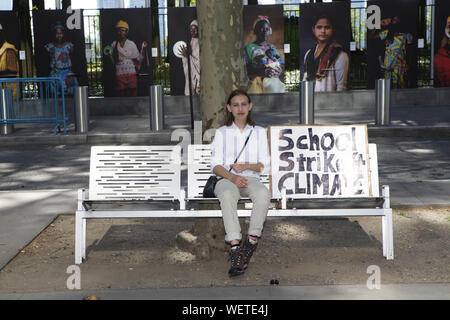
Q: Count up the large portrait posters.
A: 8